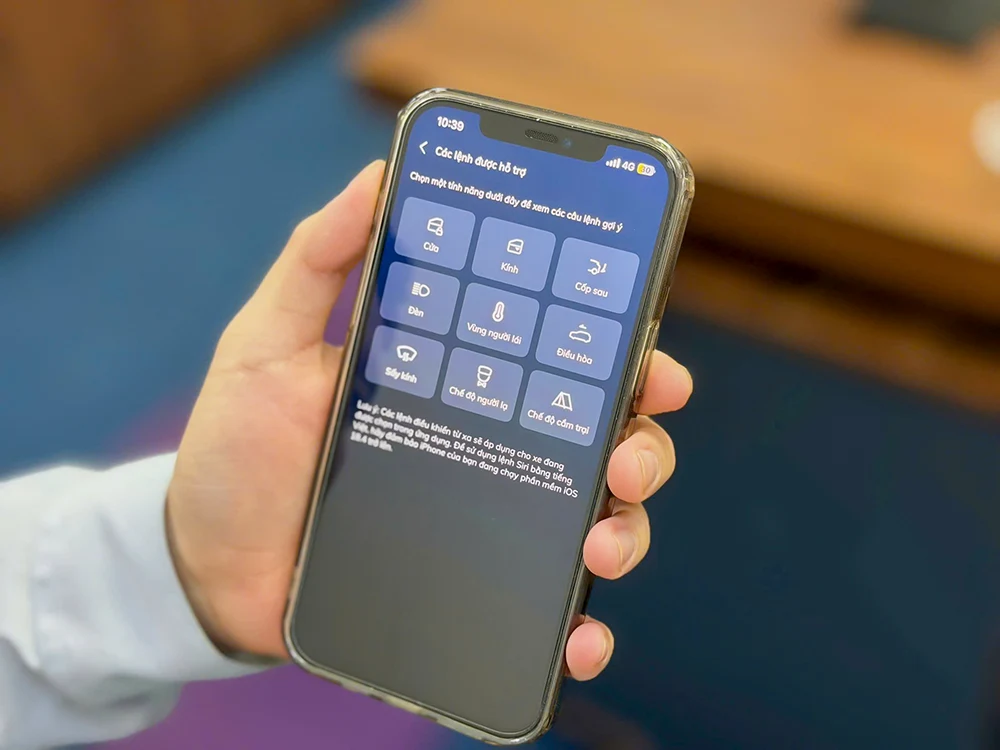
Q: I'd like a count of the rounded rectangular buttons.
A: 9